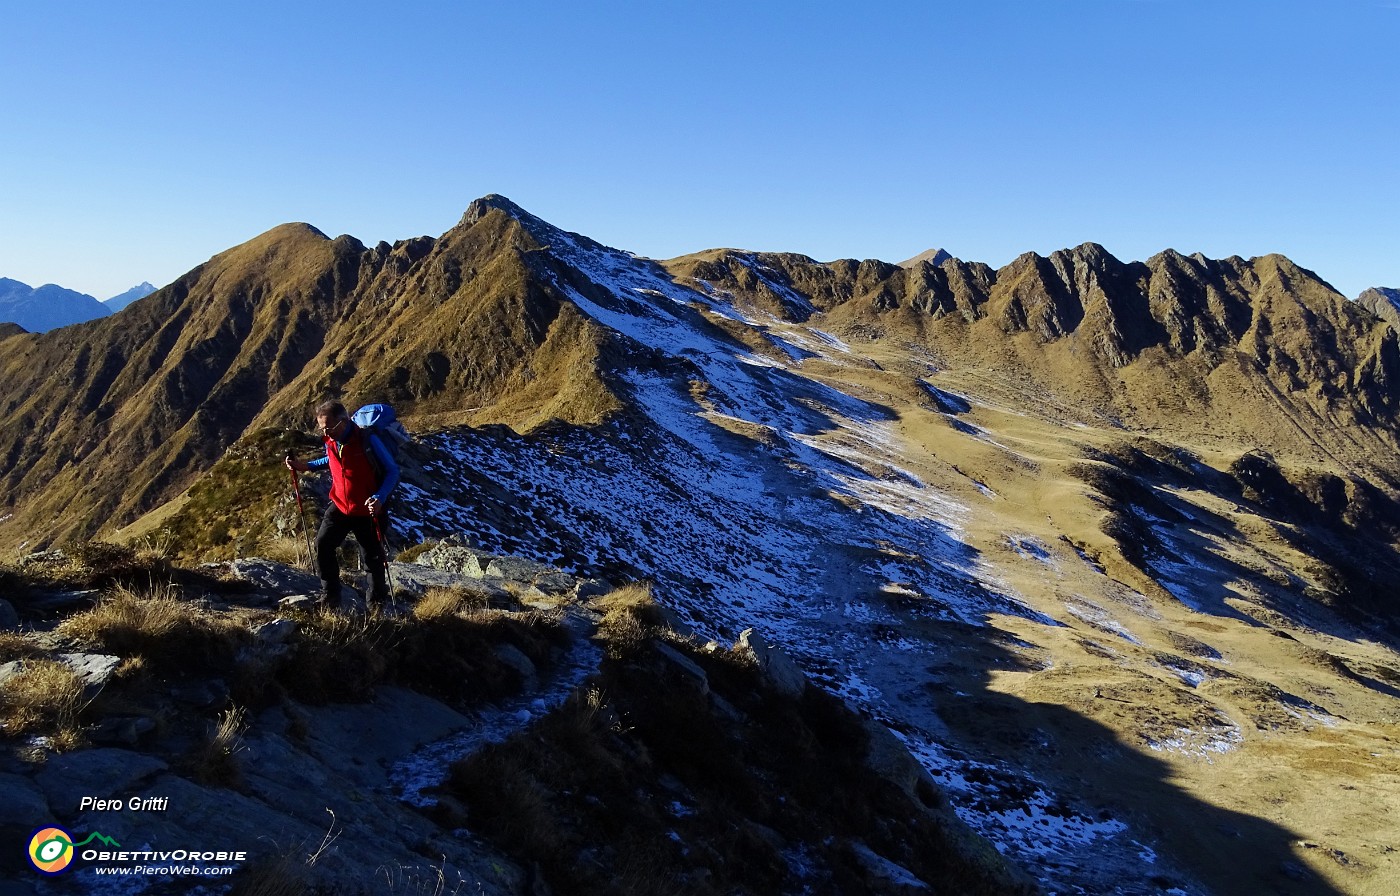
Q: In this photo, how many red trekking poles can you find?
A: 2